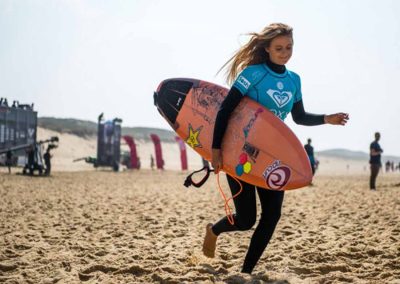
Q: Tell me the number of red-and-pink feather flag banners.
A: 3